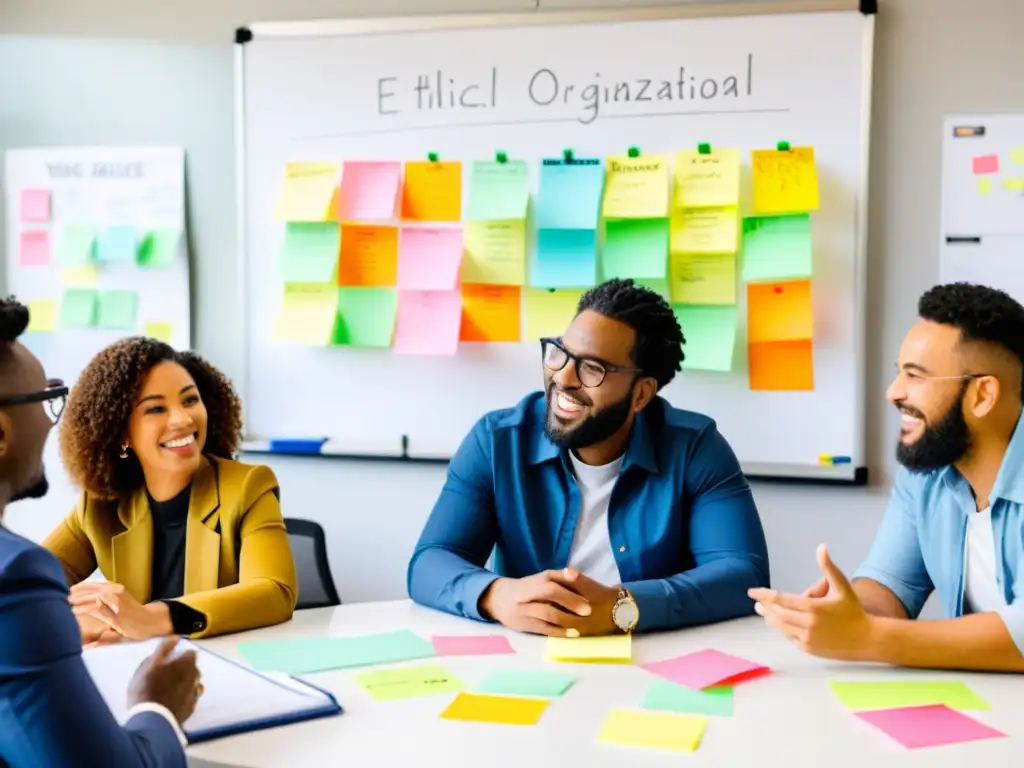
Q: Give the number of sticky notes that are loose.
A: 11